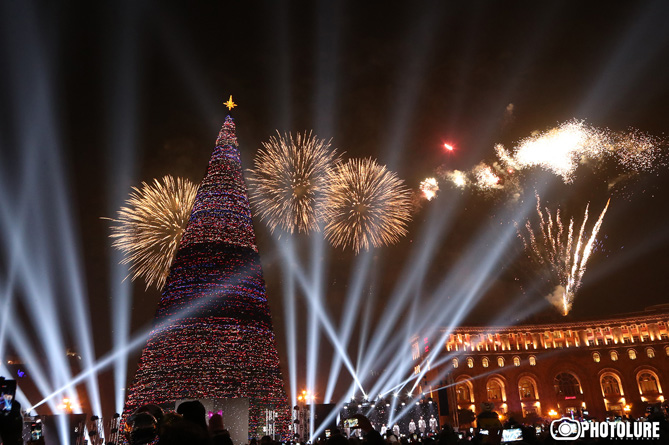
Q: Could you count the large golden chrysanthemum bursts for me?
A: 3